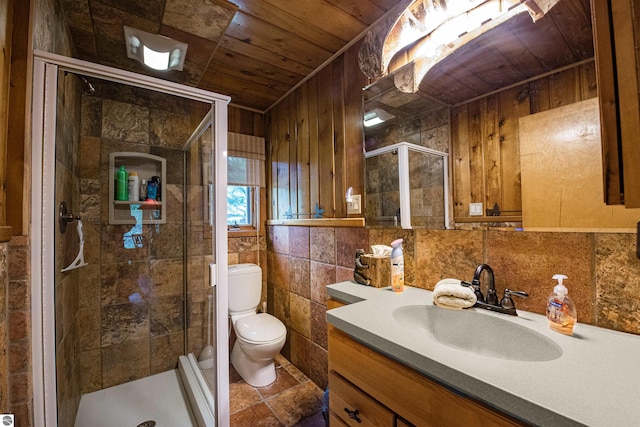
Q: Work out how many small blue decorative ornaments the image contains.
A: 2